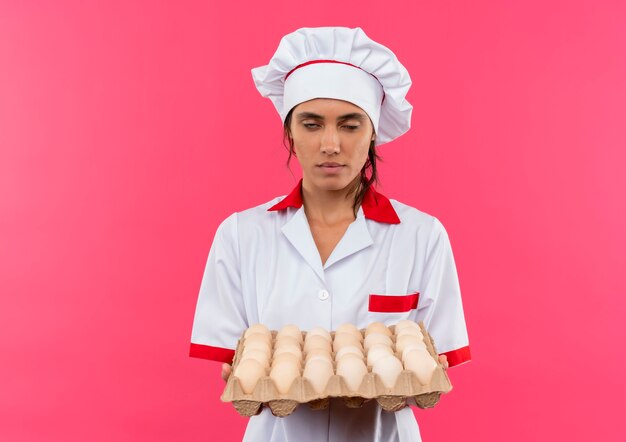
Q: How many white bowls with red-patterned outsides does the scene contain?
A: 0